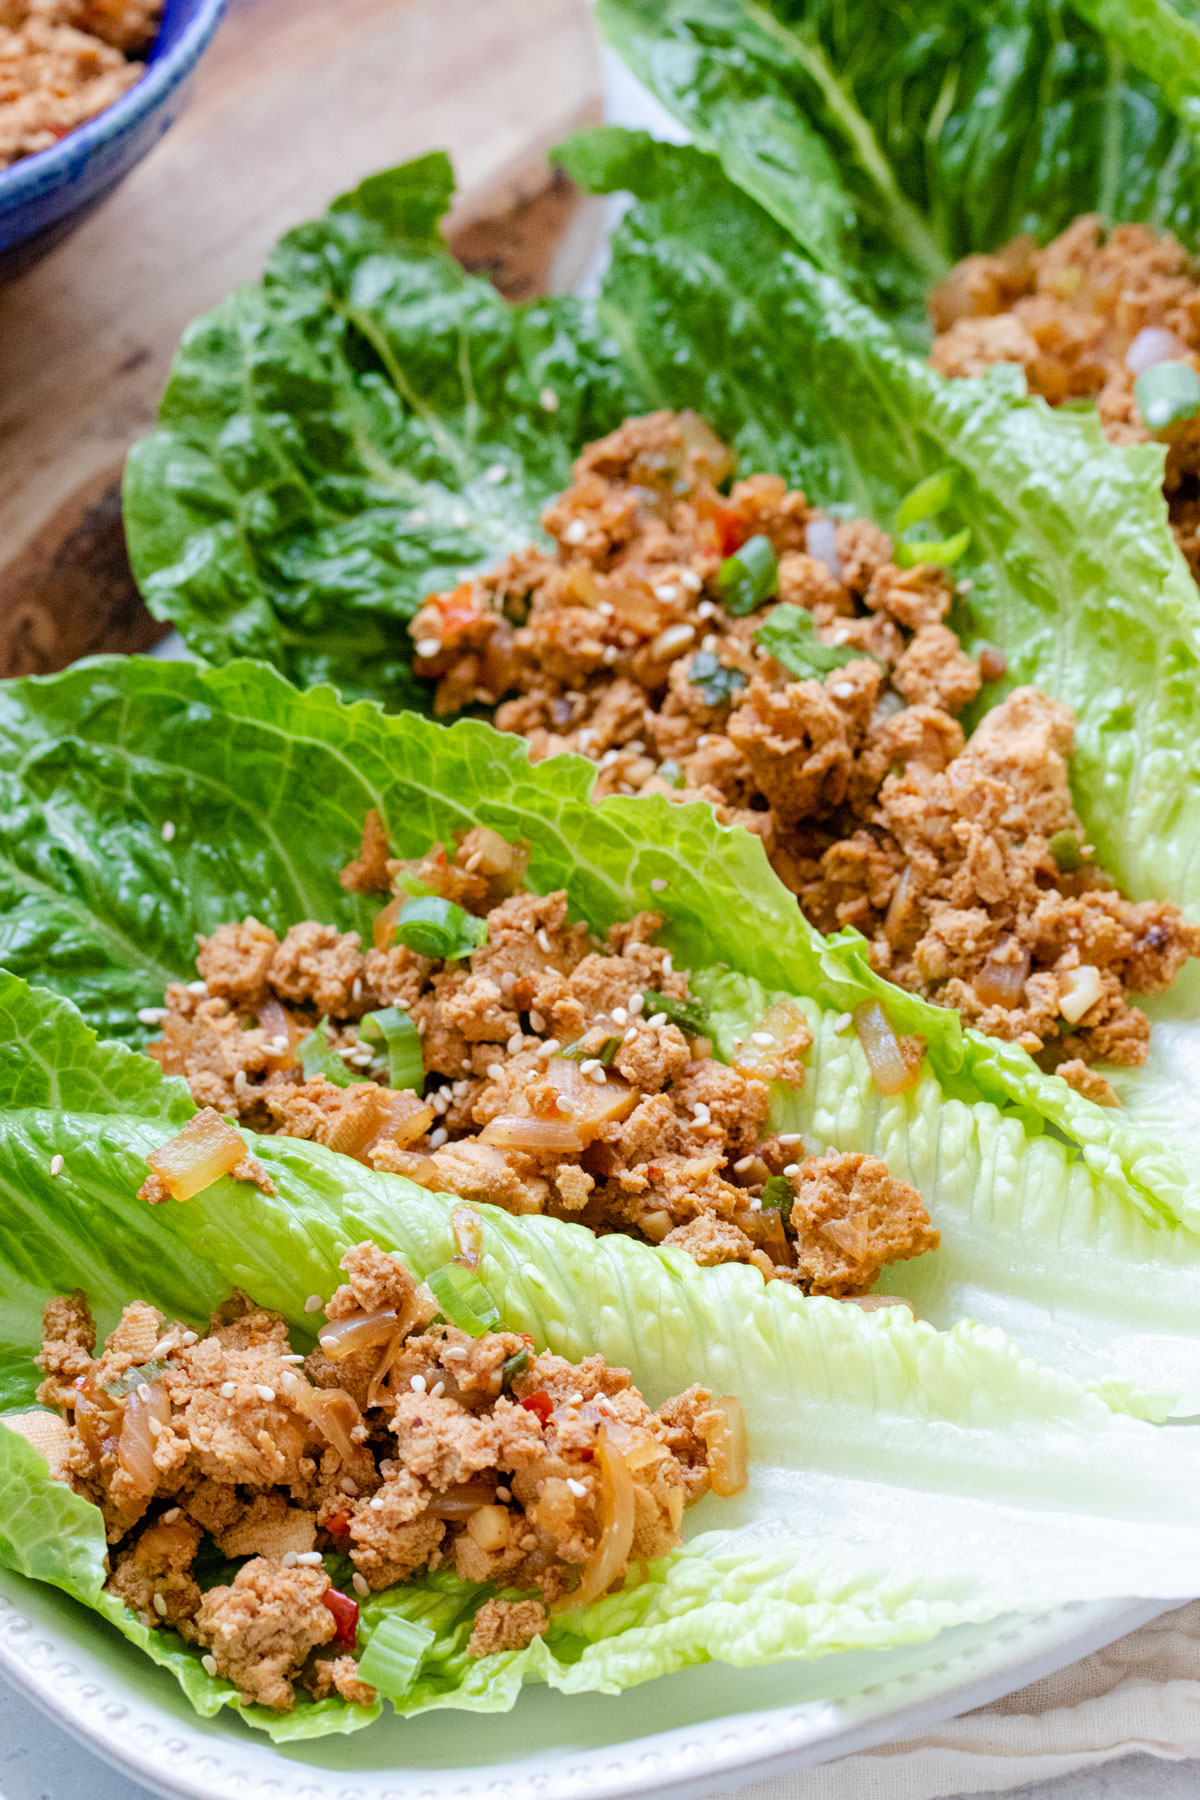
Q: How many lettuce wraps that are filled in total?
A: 4